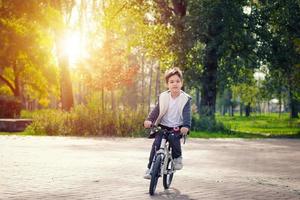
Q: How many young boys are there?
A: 1